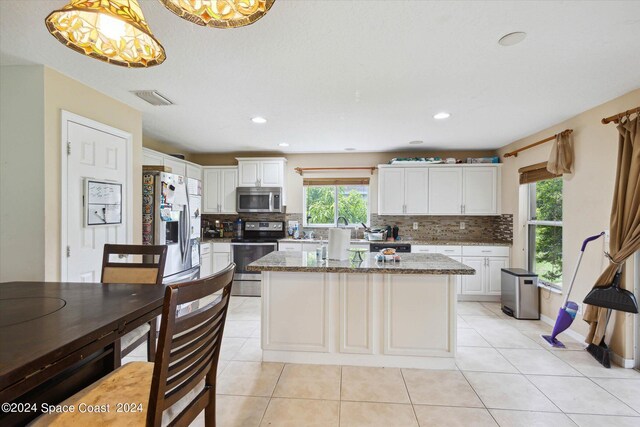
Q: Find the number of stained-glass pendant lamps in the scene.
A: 2